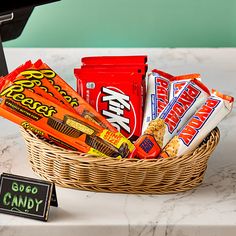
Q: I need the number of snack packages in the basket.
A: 11